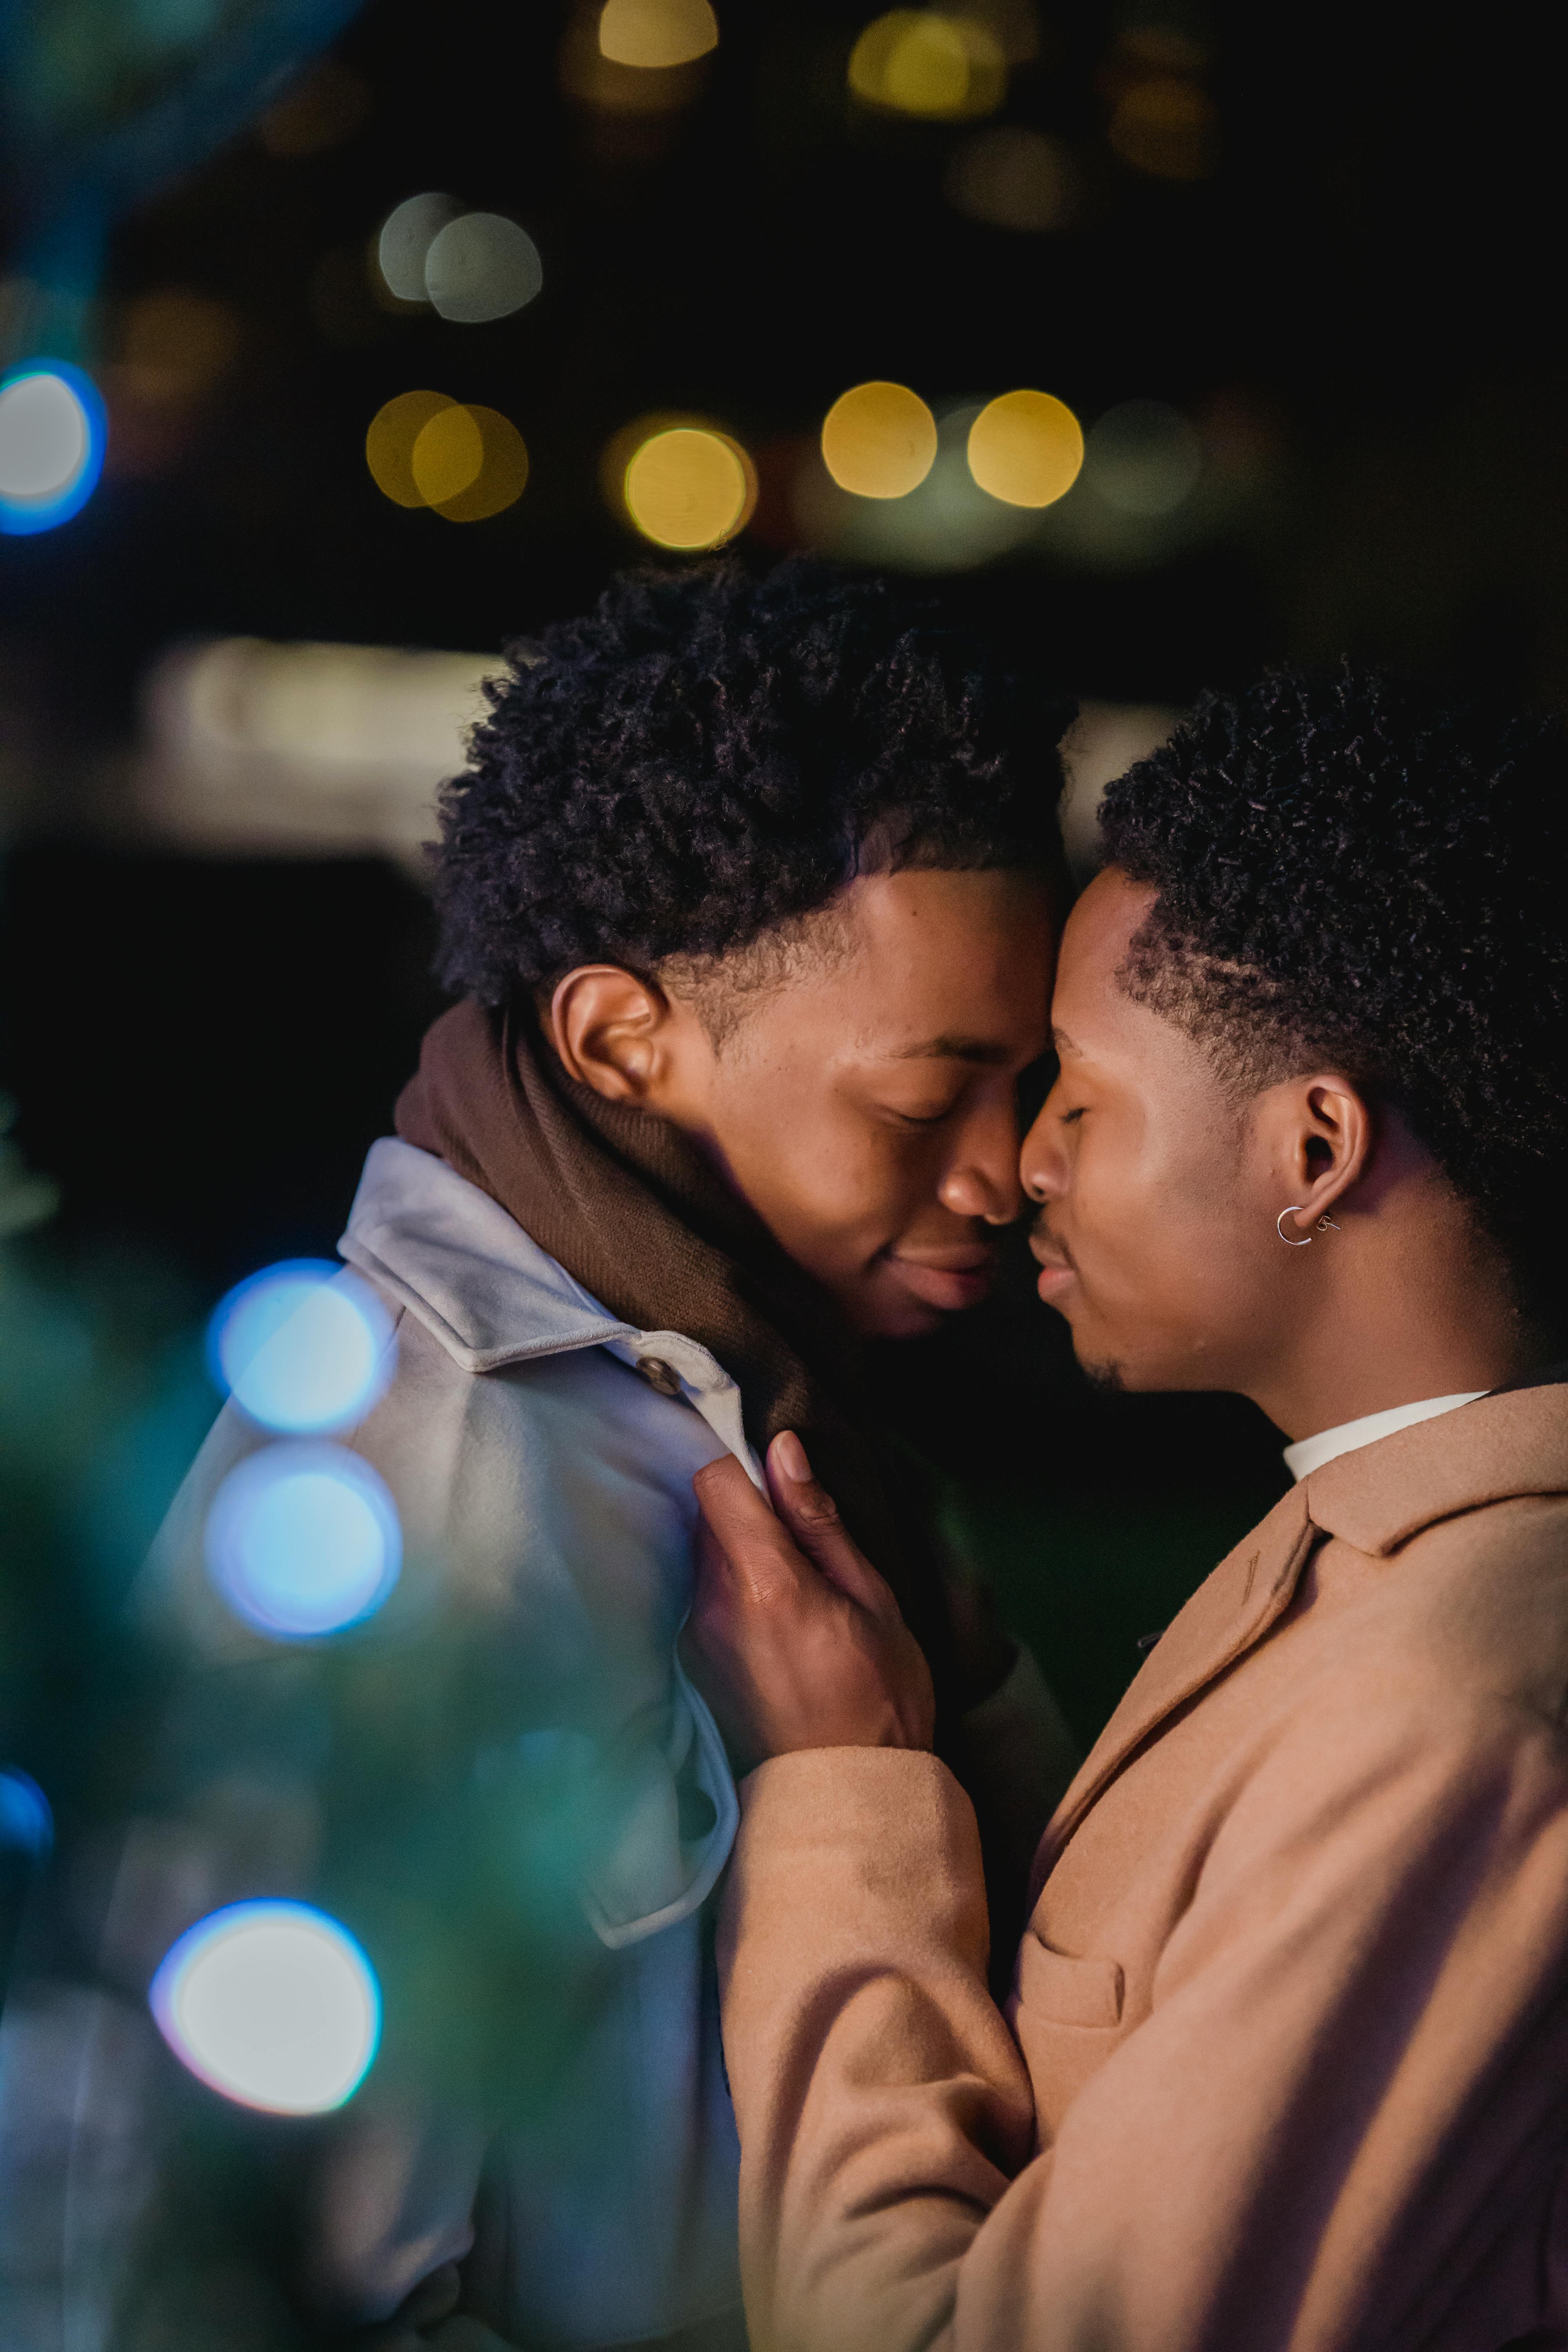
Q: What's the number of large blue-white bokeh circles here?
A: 4